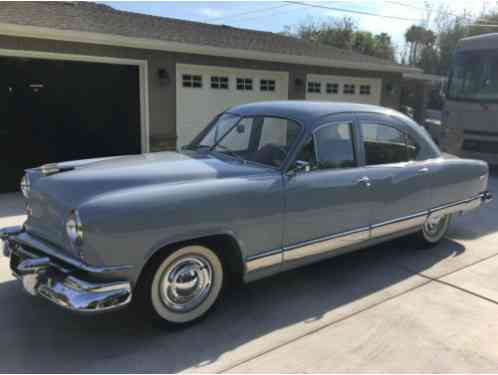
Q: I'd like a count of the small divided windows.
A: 8